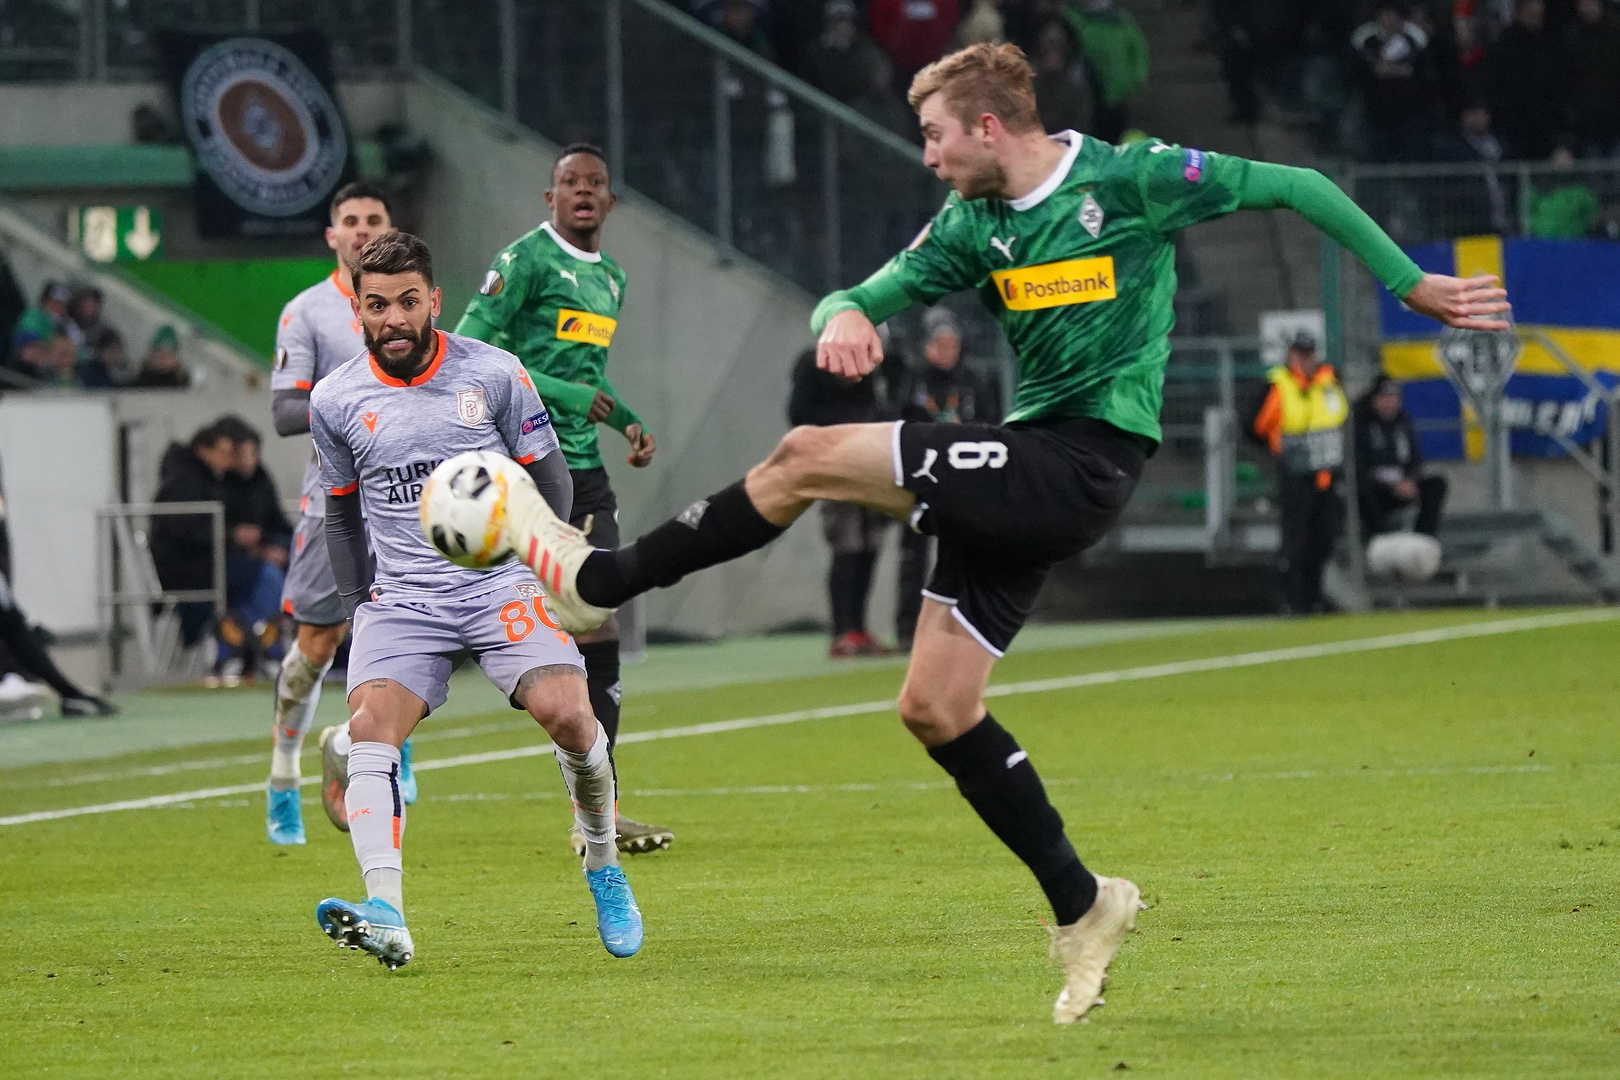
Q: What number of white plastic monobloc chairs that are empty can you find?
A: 0